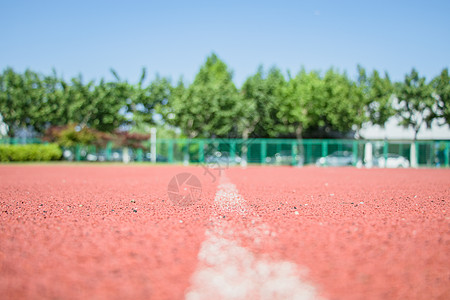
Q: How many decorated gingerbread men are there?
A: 0